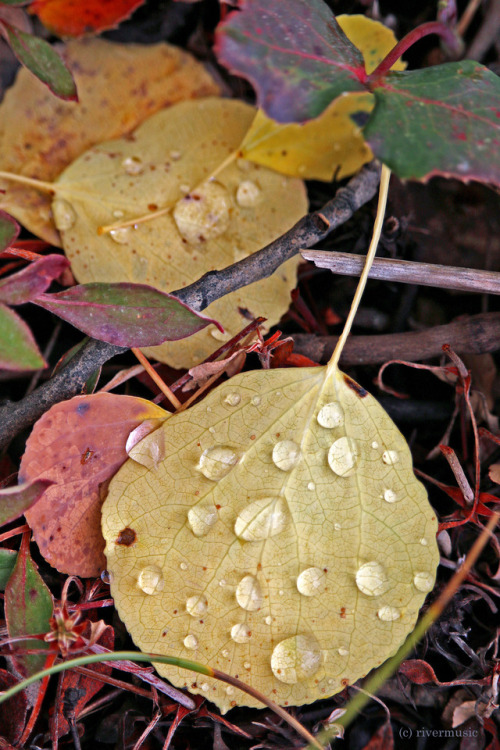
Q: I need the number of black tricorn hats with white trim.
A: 0